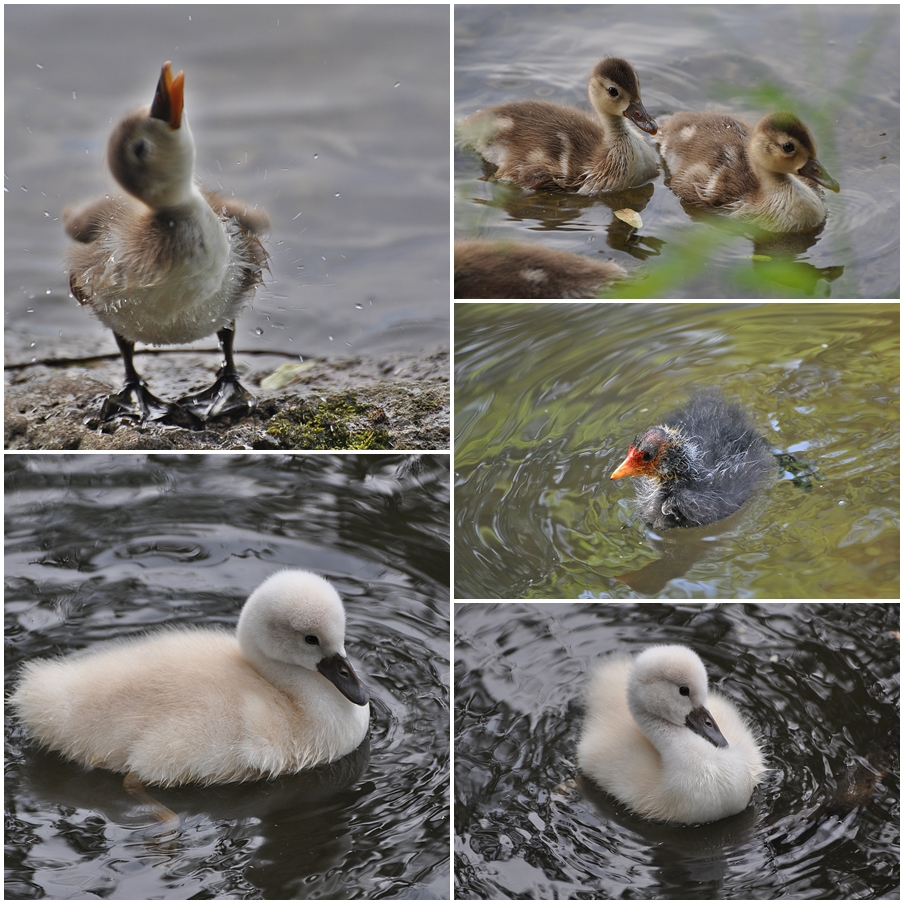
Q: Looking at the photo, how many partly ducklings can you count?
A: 1